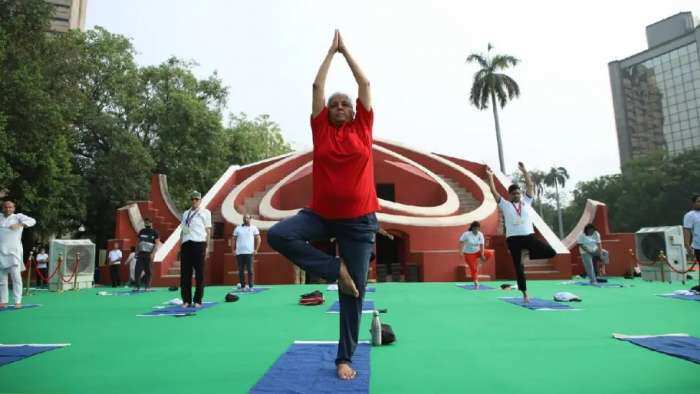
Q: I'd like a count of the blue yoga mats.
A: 13